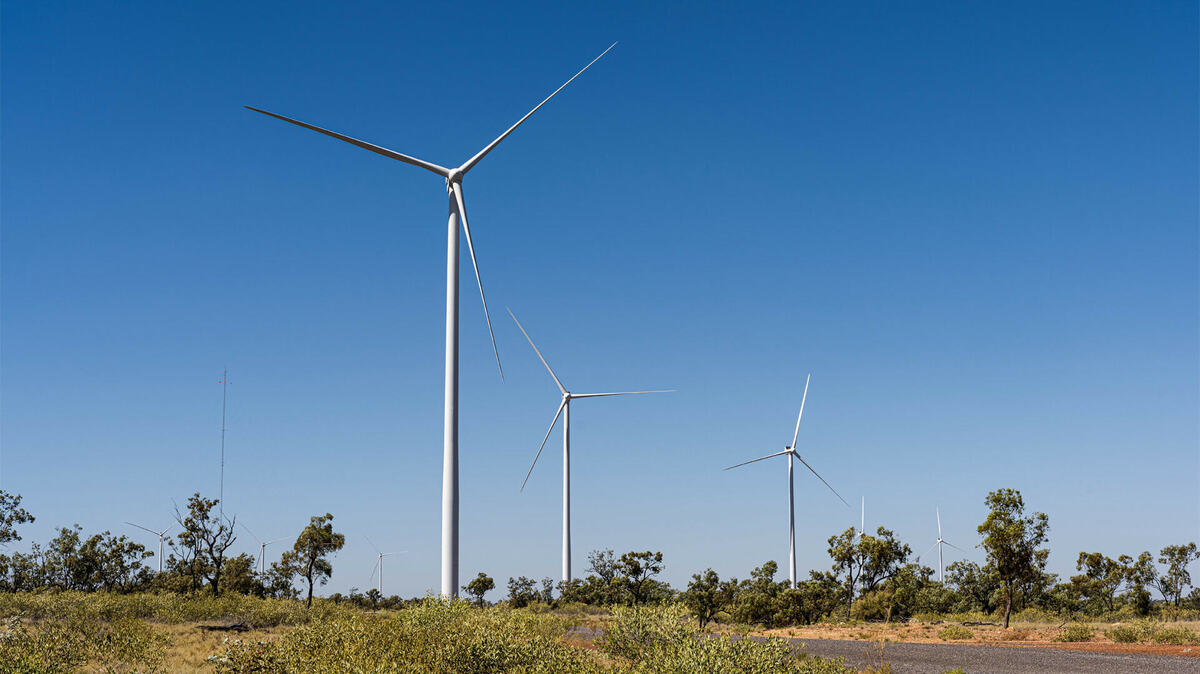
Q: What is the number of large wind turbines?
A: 3